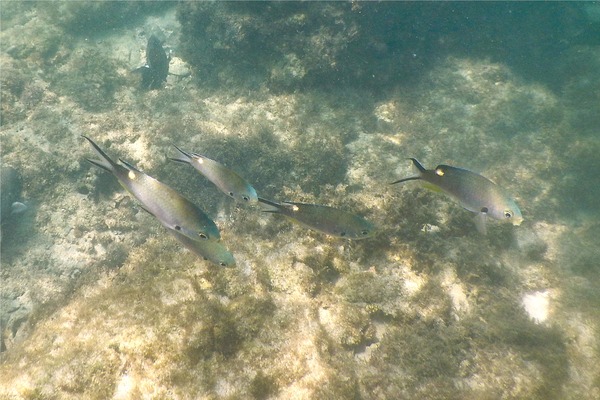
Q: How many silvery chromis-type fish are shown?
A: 5